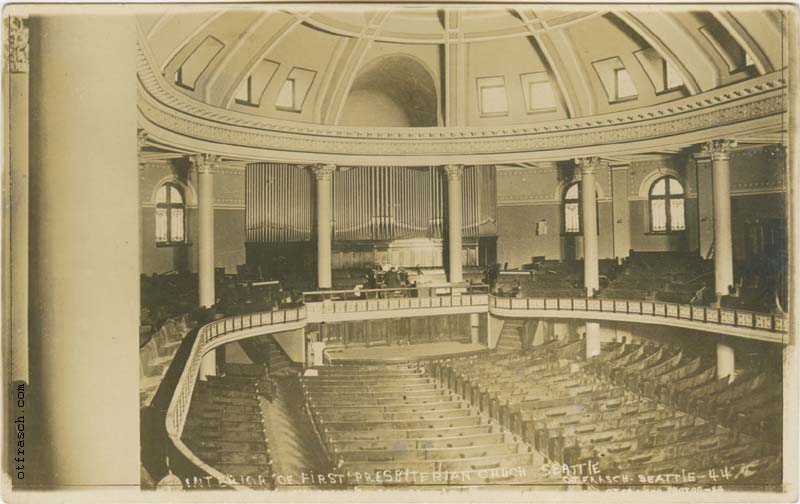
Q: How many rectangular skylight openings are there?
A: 8